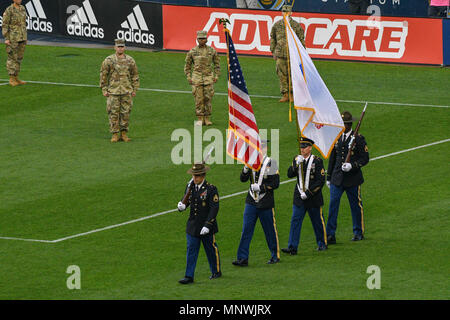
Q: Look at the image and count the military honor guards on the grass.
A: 4